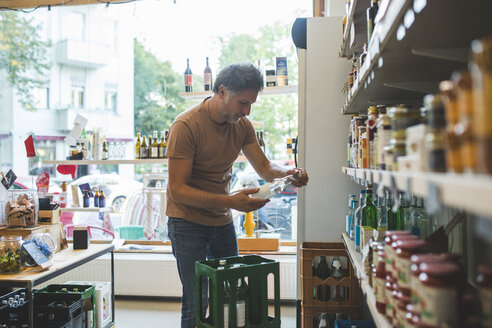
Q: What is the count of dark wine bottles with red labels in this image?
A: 2